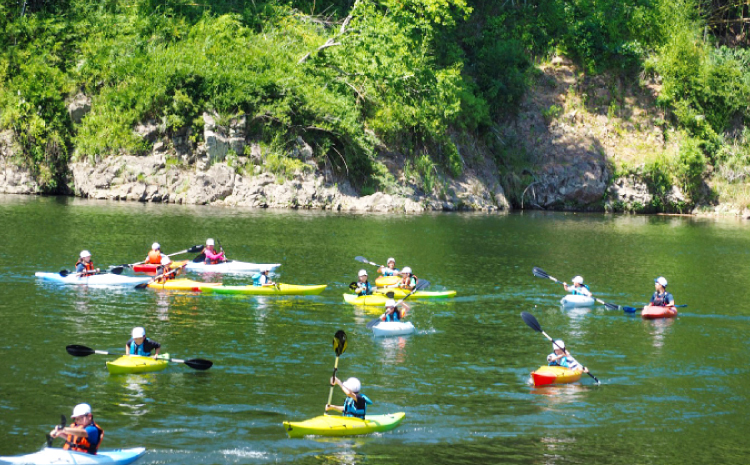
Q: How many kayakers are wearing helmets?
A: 15